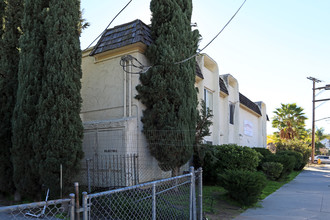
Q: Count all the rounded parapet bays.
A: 3